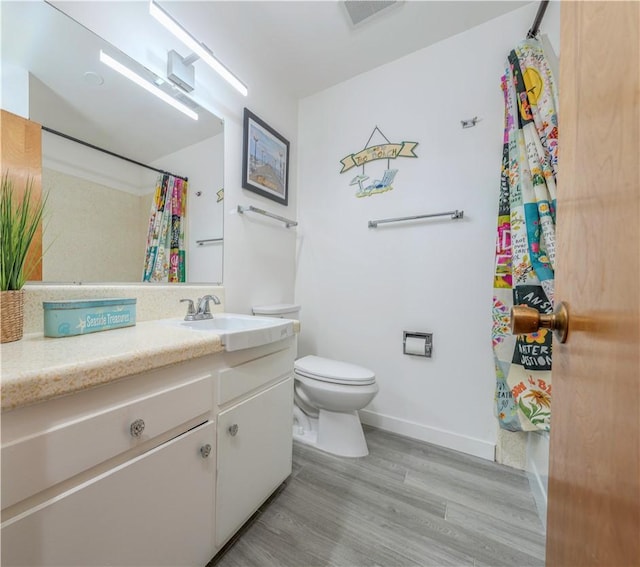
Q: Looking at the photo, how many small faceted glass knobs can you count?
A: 3